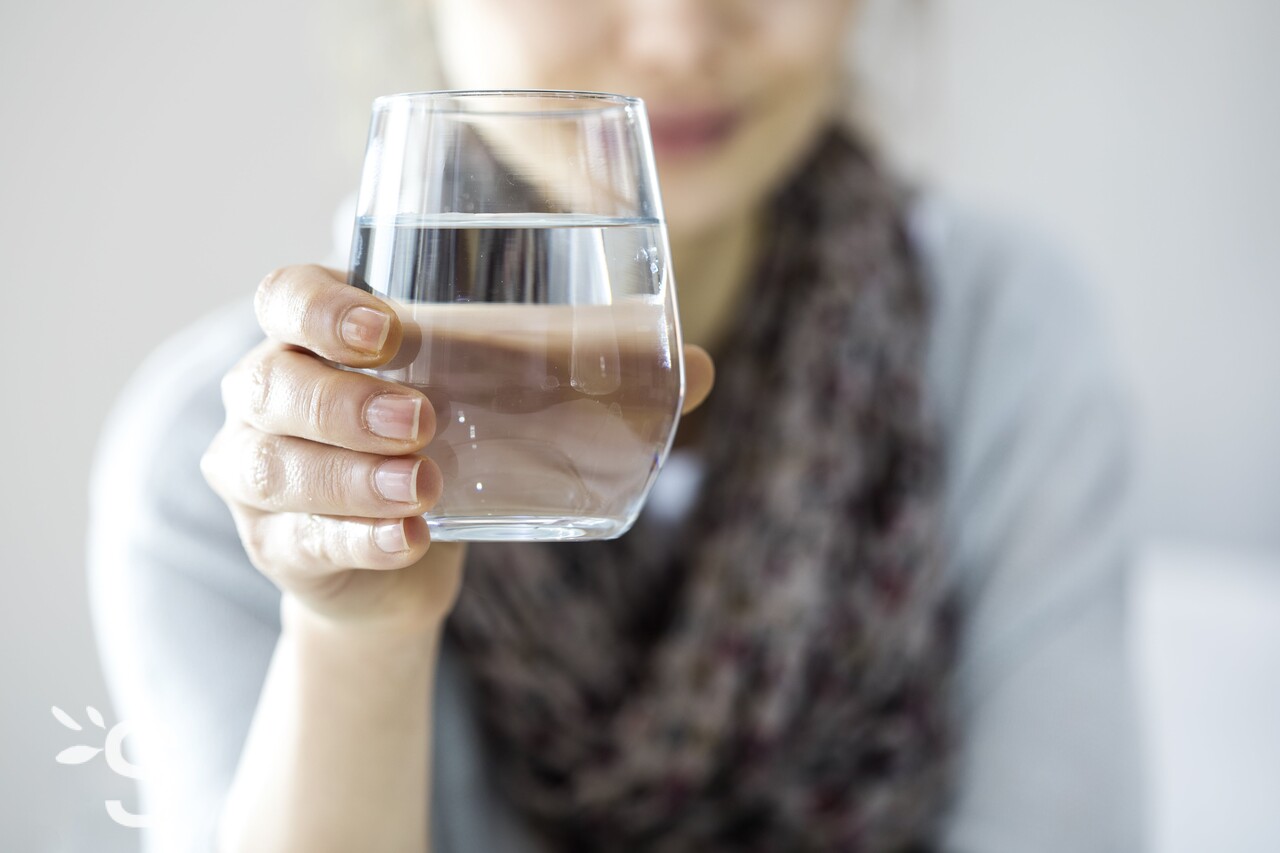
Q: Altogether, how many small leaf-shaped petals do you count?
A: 3